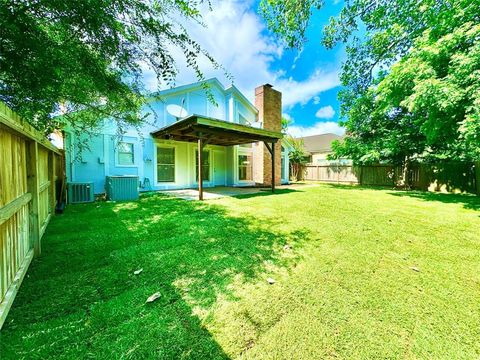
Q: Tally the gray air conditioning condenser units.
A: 2